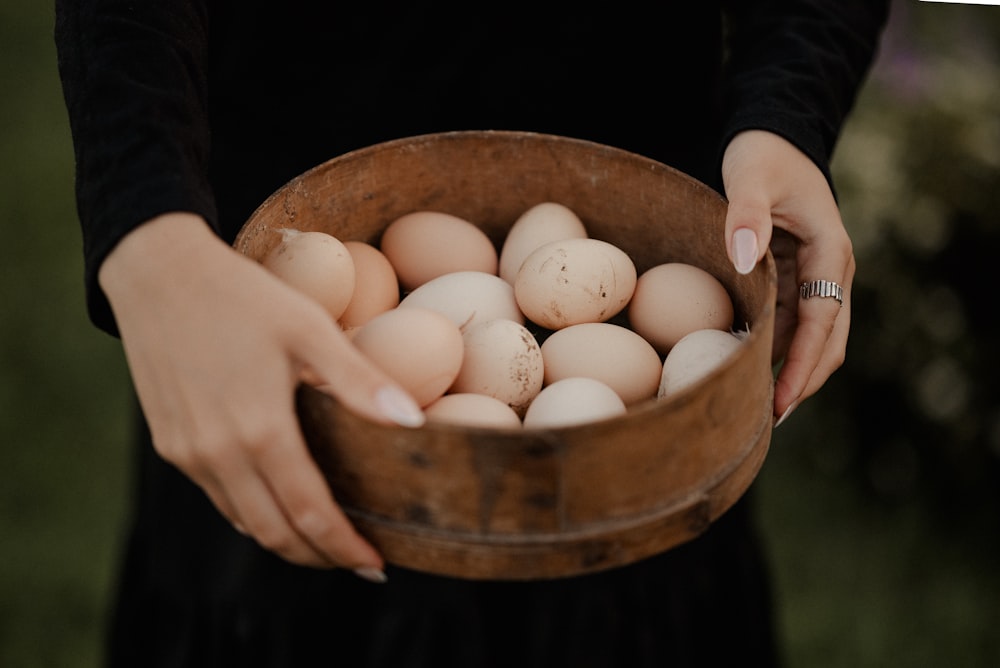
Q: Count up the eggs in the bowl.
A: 13